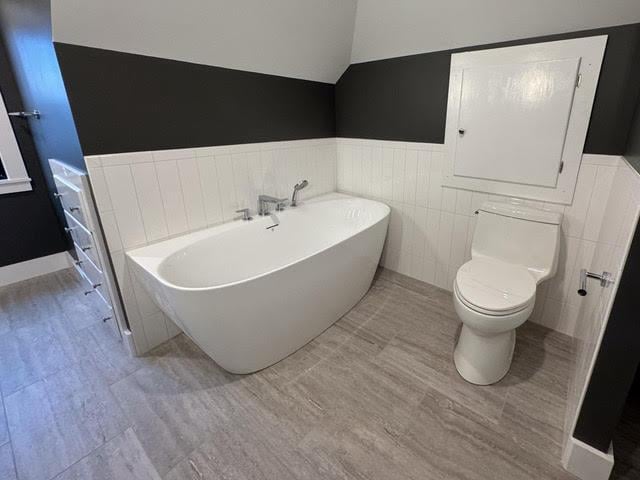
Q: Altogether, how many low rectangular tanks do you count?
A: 1